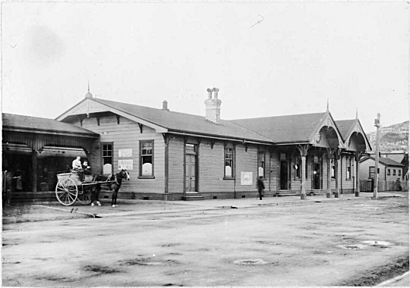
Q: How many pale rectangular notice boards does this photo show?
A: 3